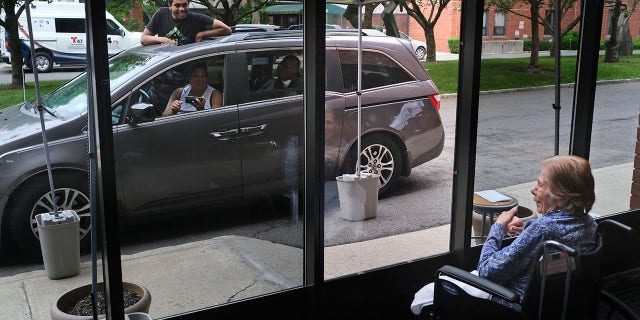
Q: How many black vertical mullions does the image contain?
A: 4